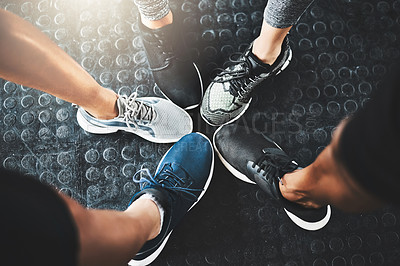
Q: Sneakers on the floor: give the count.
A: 5